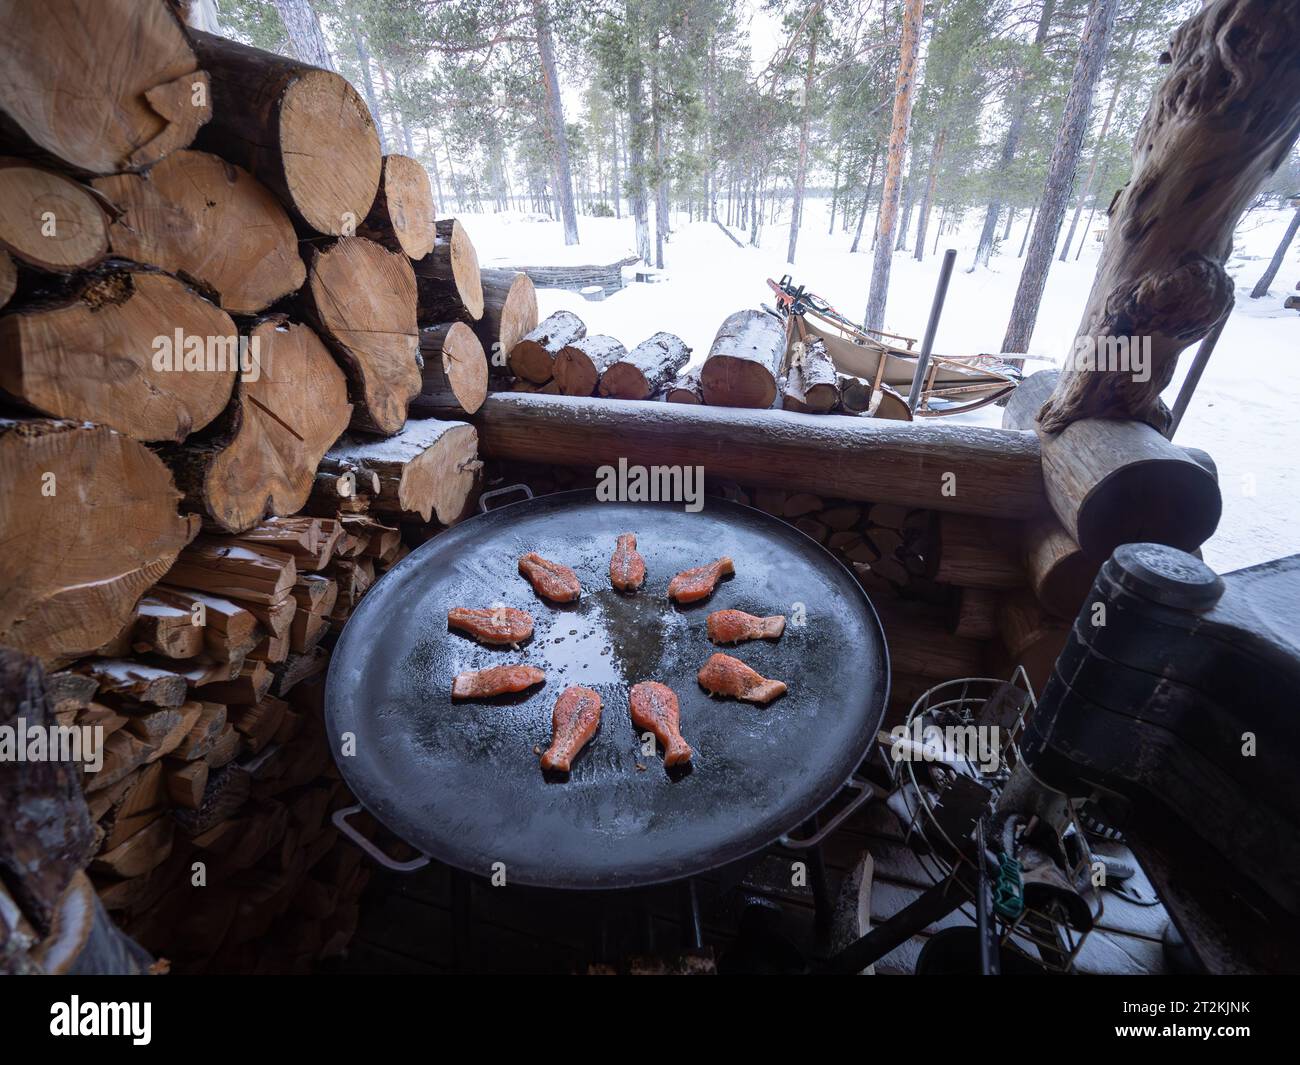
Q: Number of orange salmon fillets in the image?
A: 9